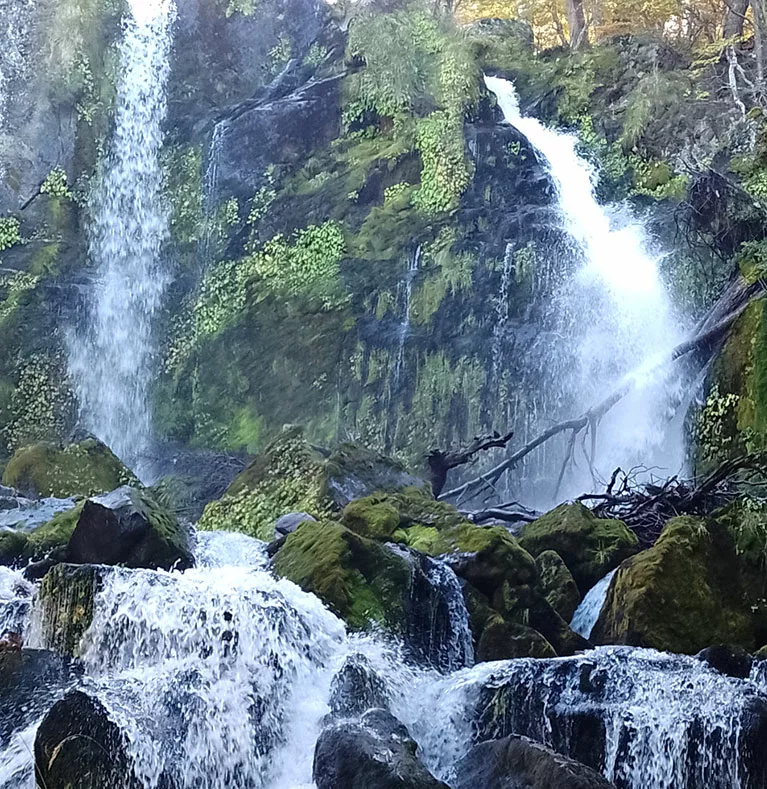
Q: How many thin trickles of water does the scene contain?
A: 3